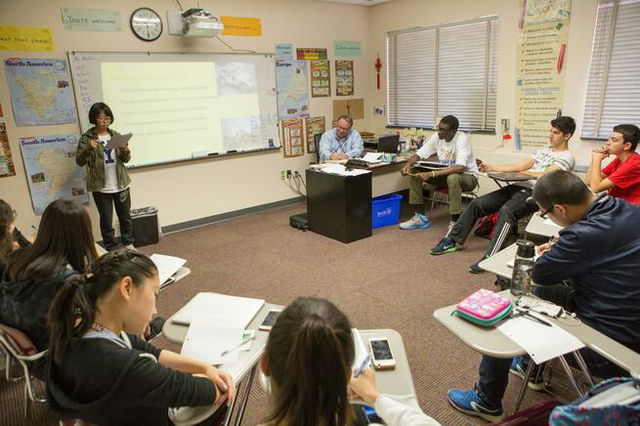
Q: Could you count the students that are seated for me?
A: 8